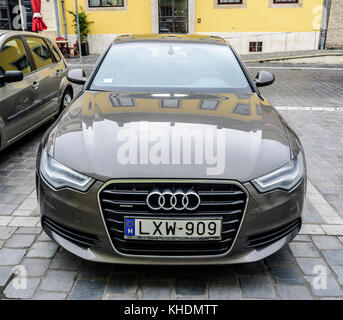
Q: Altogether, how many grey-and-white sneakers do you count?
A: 0